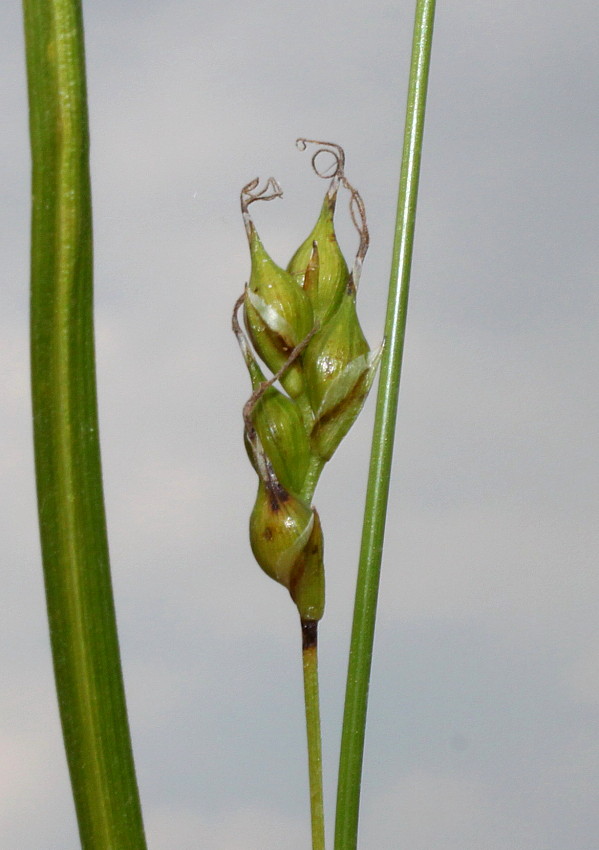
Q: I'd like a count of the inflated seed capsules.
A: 5